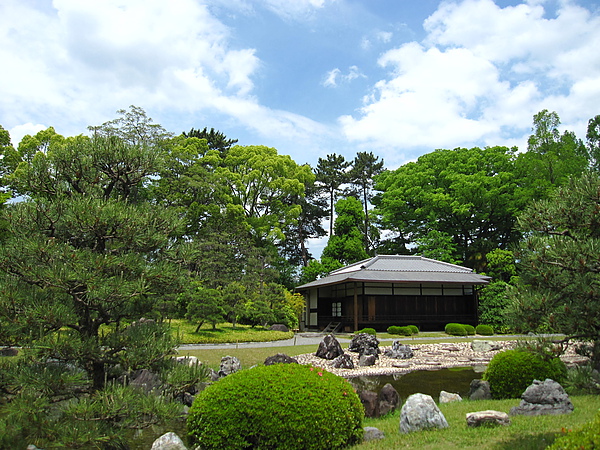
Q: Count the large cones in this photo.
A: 0